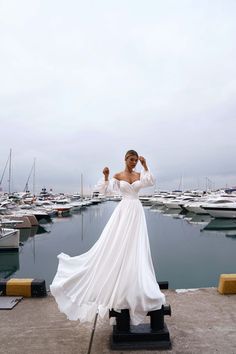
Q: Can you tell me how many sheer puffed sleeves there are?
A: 2